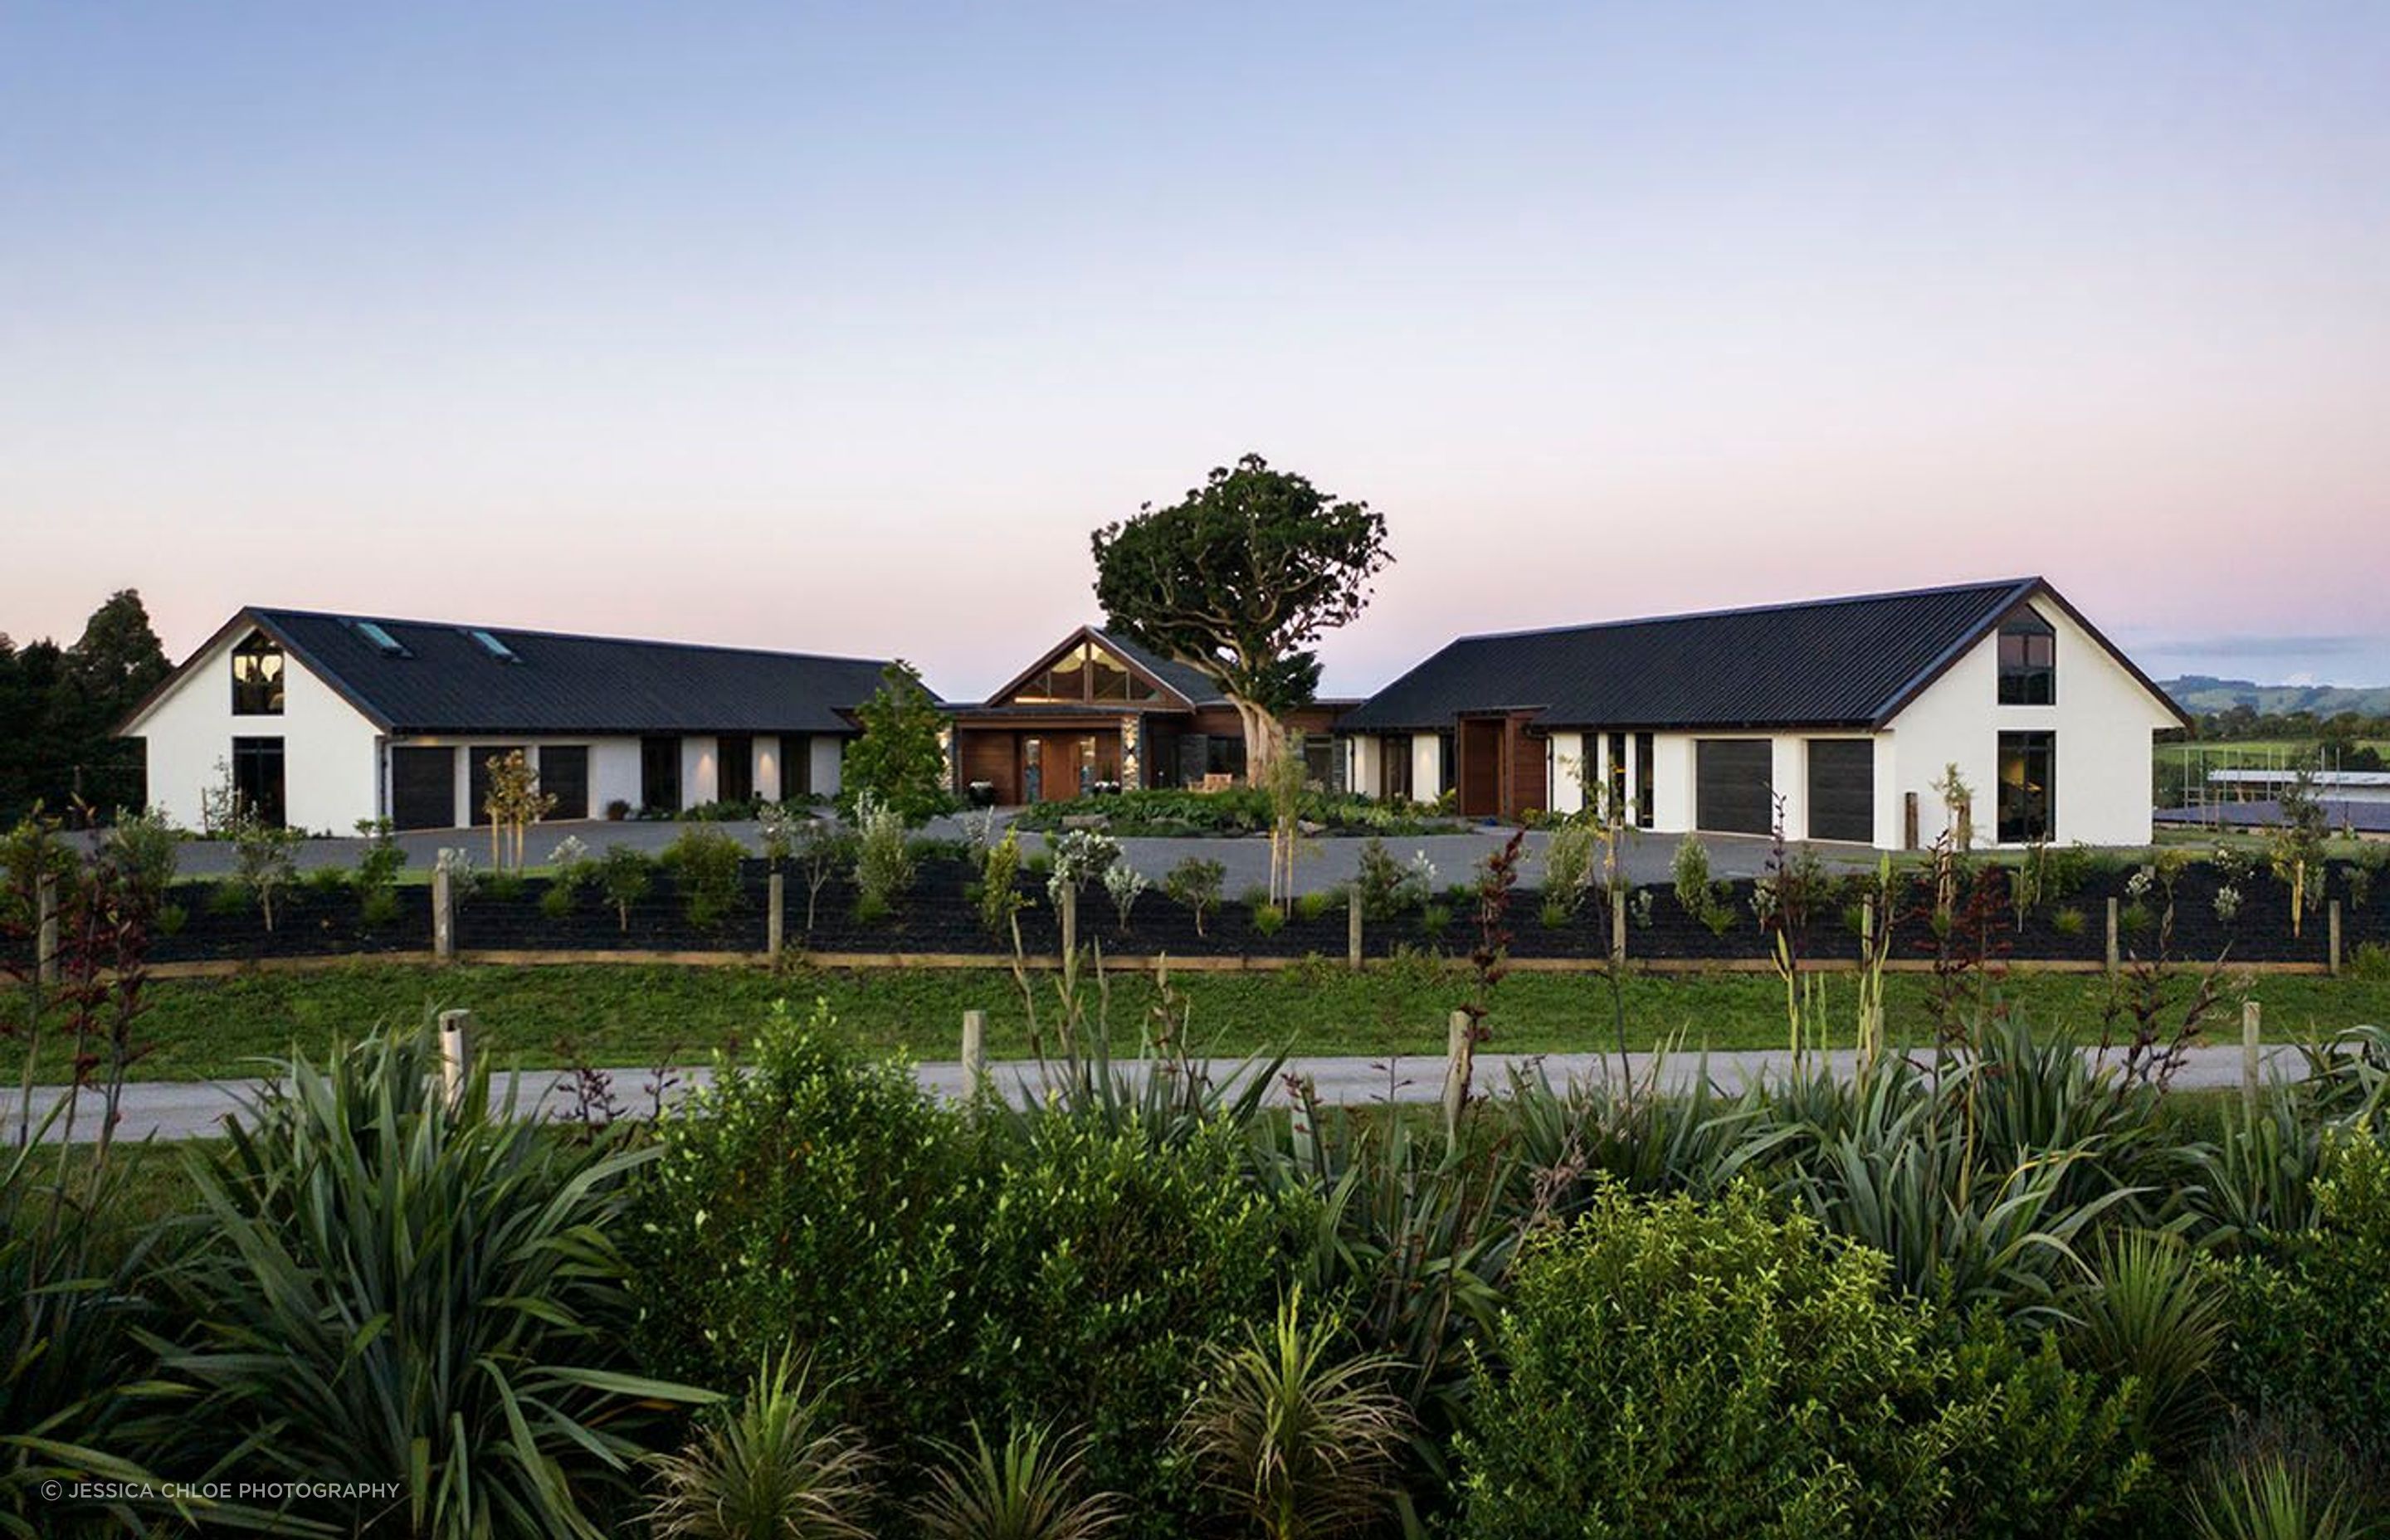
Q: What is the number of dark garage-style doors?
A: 5